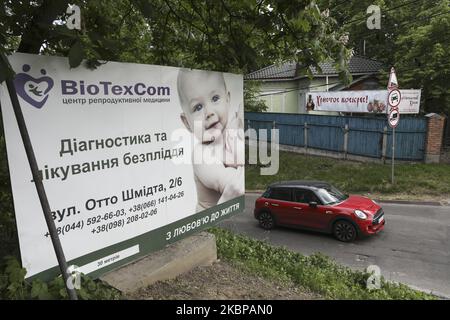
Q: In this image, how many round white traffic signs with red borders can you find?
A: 2